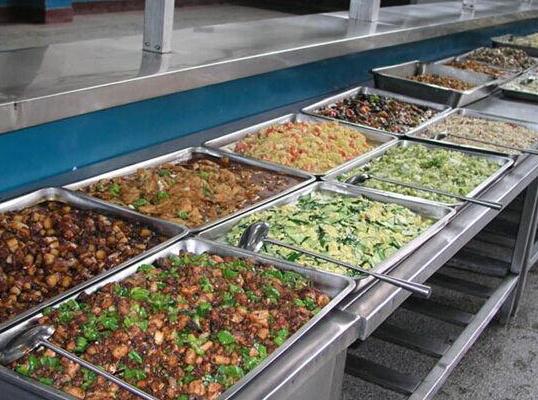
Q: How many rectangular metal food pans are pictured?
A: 13